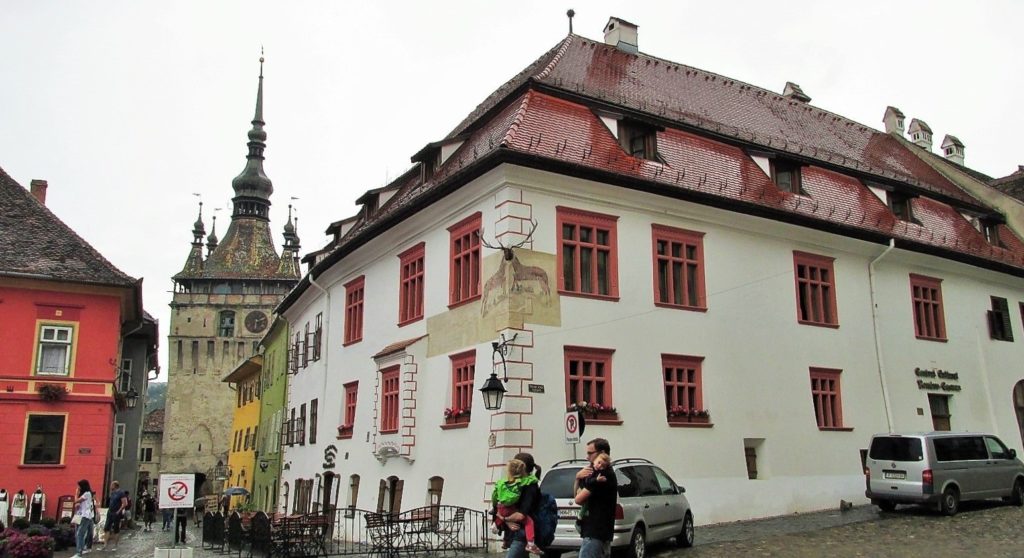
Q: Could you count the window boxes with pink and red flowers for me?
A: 4